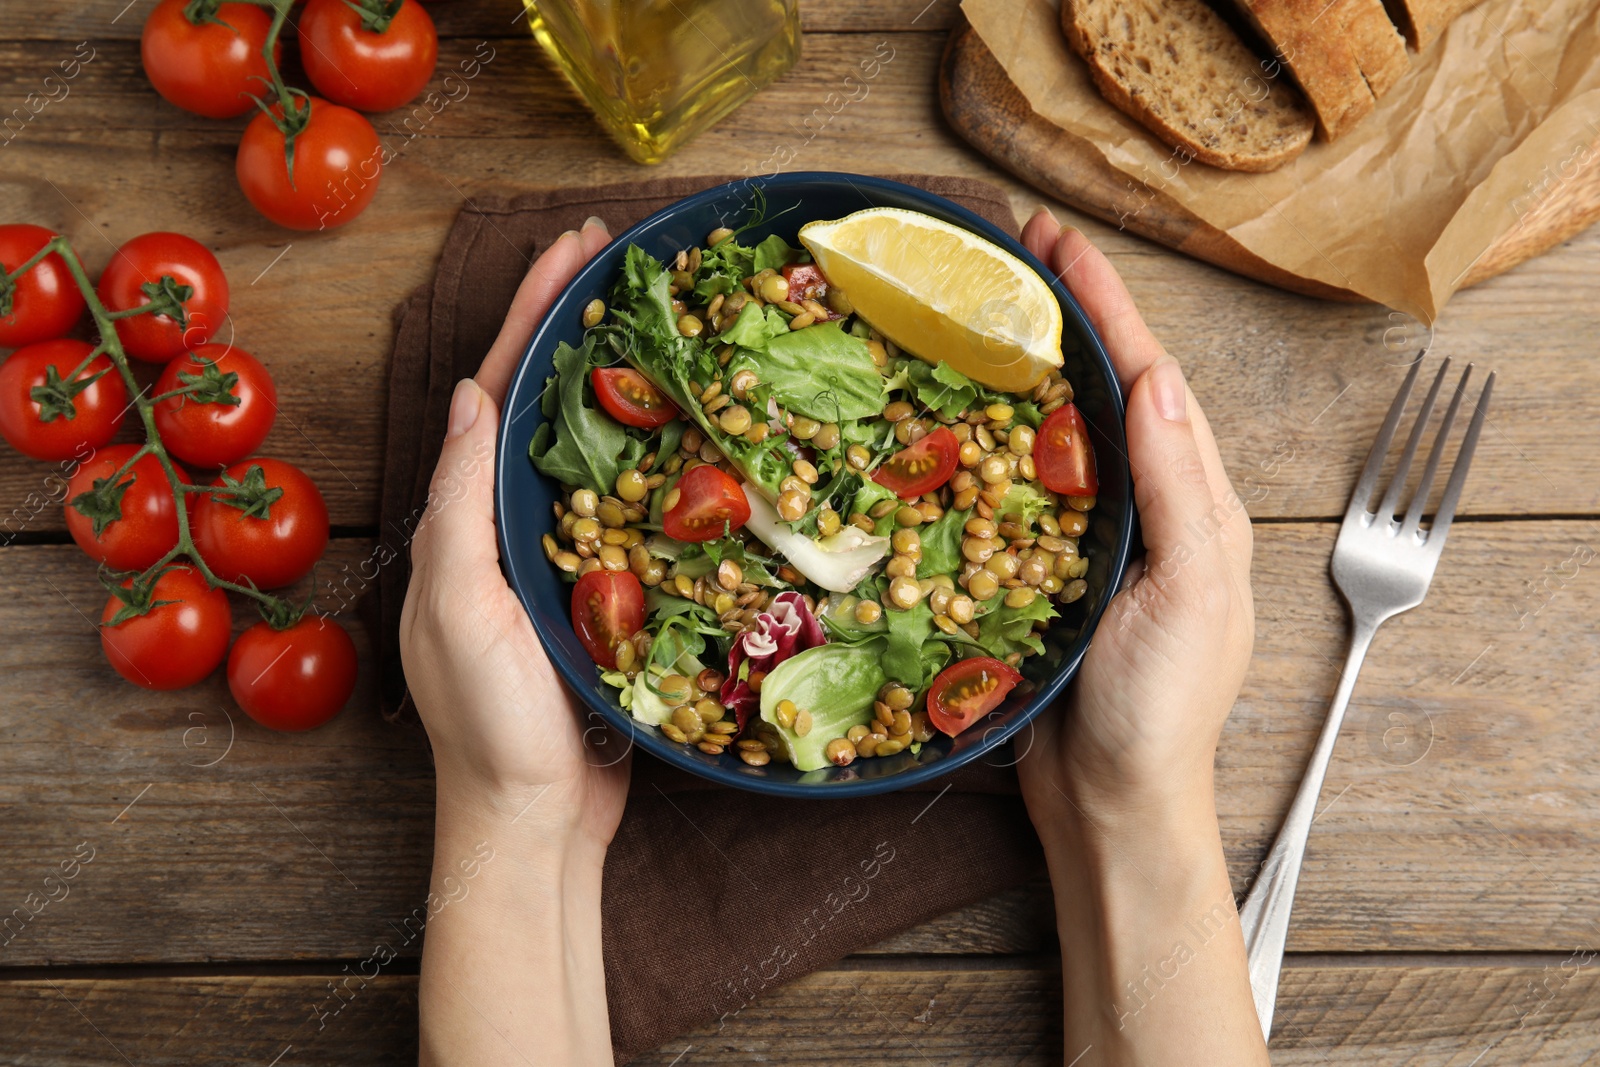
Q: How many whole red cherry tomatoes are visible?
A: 11